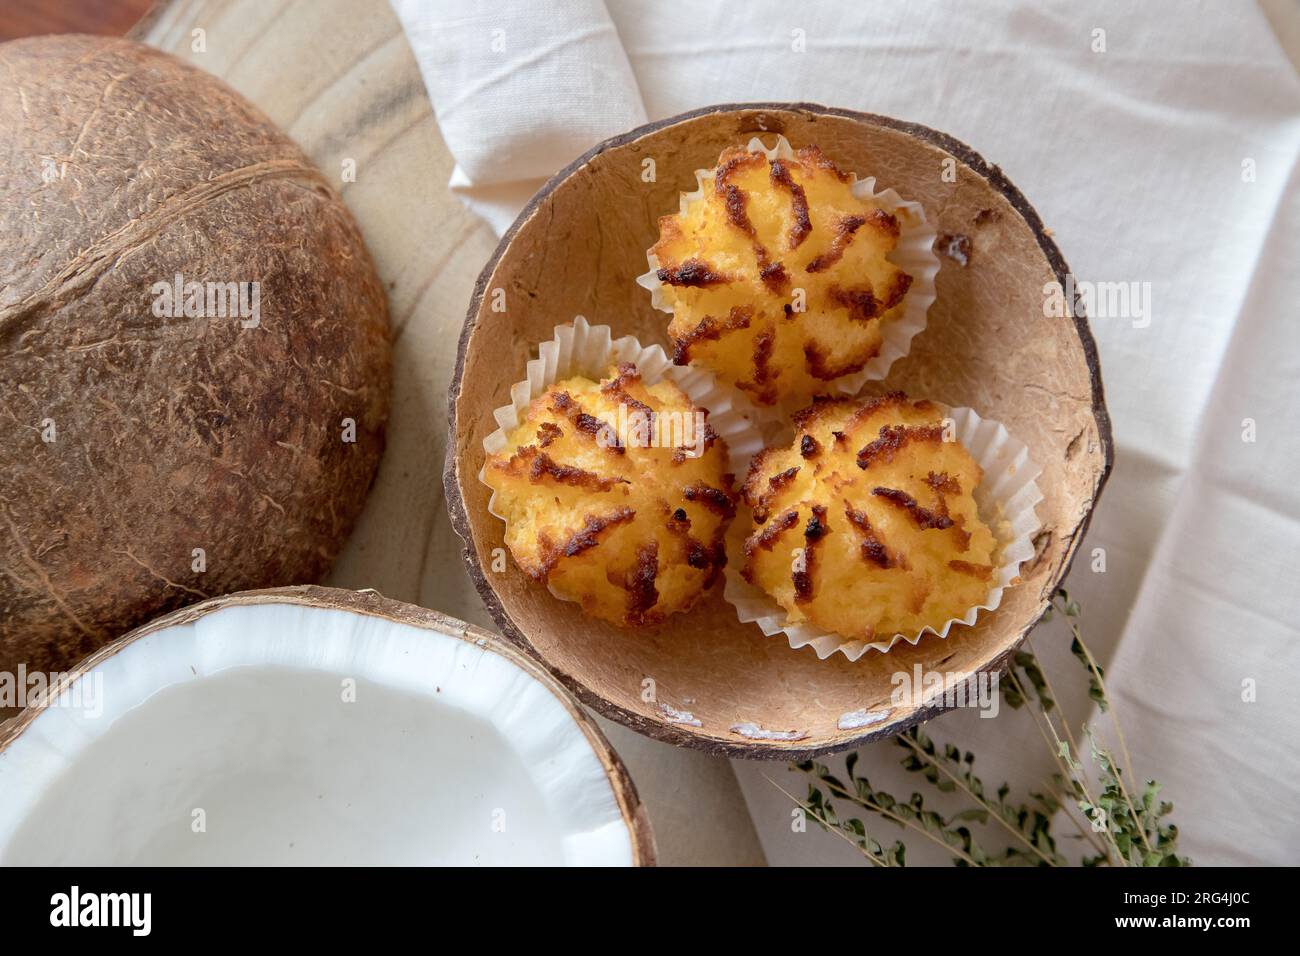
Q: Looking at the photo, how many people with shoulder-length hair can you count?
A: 0